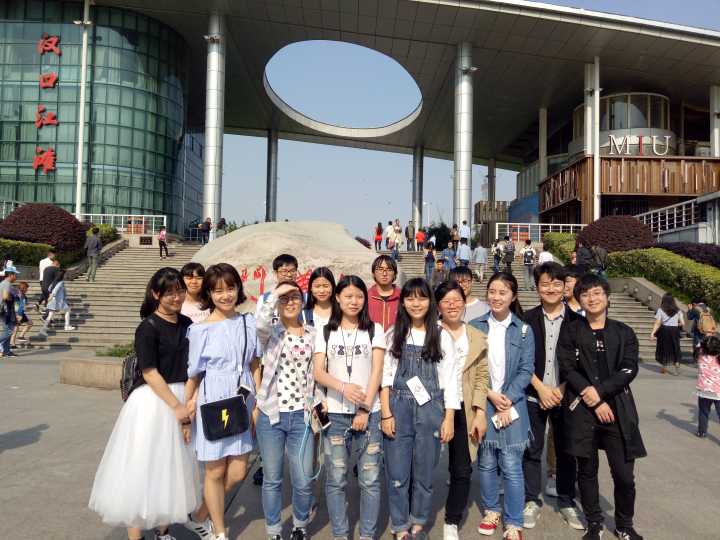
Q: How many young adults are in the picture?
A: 15